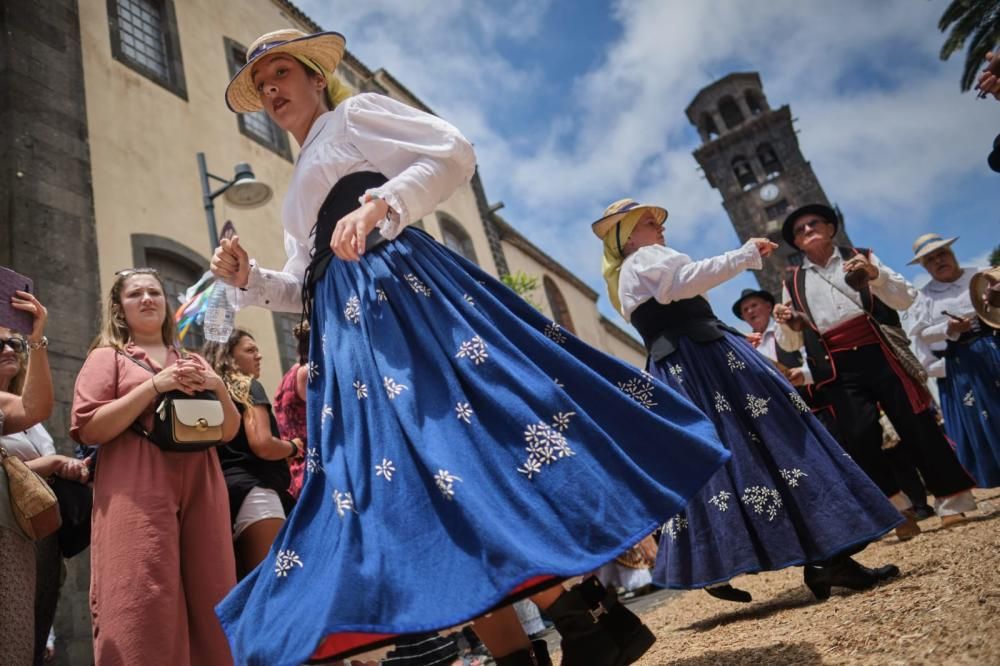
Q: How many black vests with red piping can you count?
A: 2